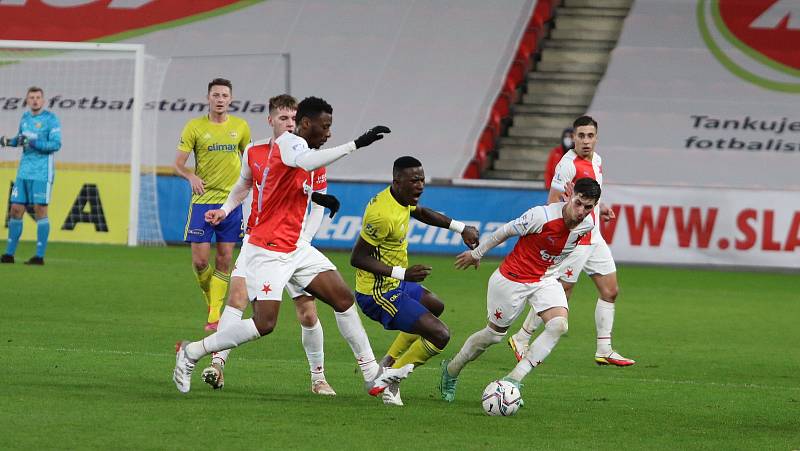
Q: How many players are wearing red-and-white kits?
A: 4